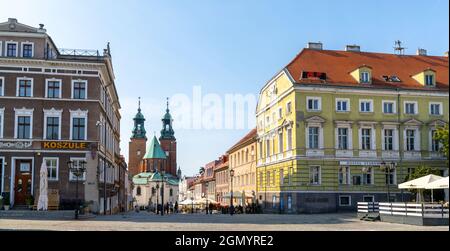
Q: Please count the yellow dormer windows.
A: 2